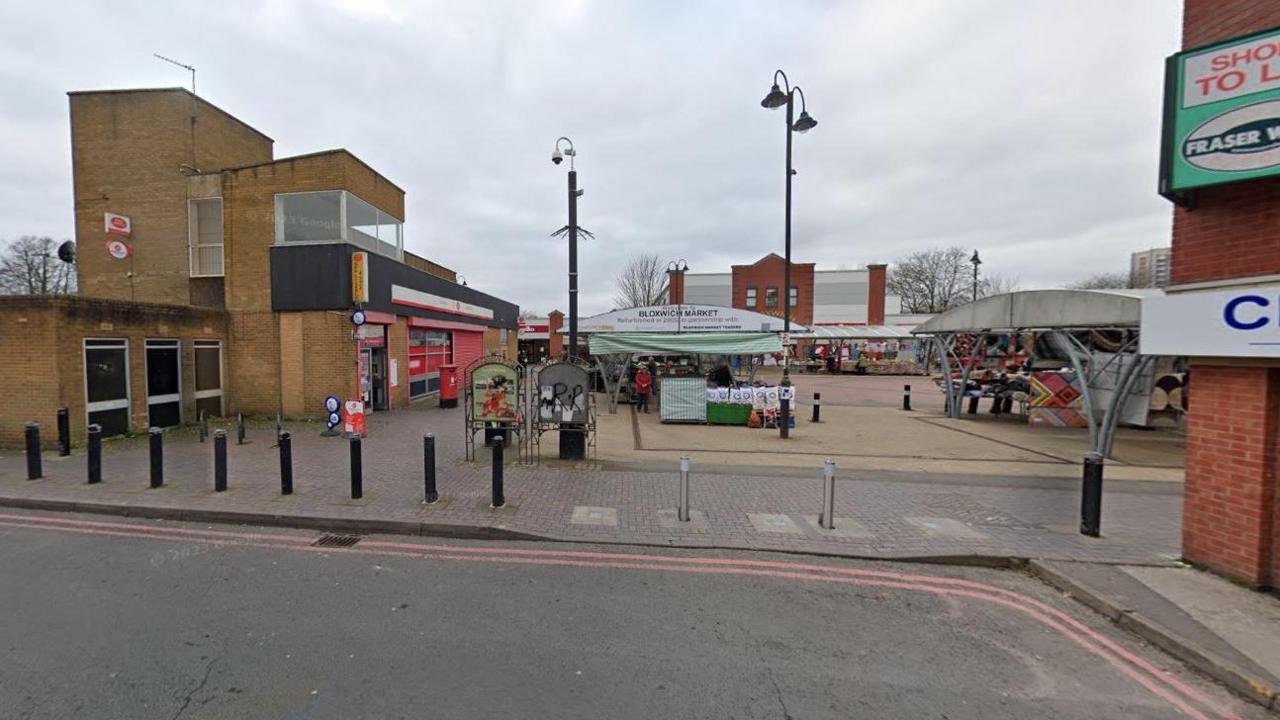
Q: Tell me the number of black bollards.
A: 12